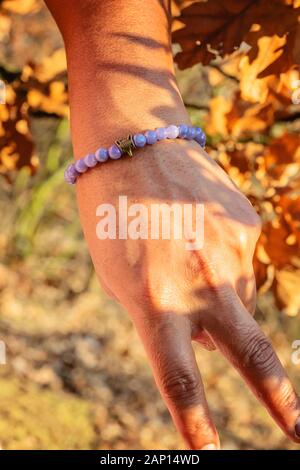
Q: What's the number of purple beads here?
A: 14